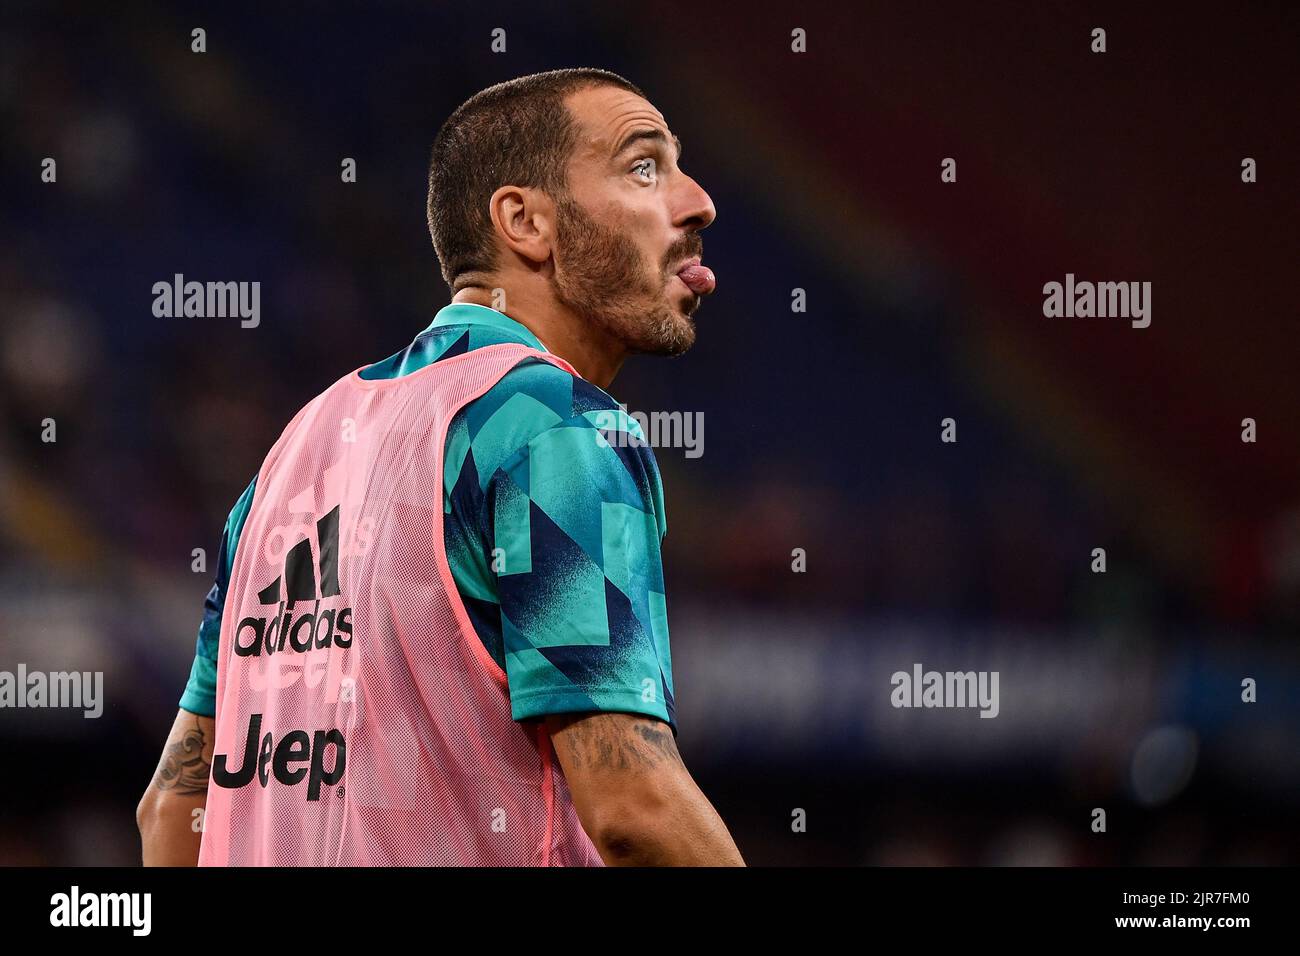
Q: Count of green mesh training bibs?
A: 0